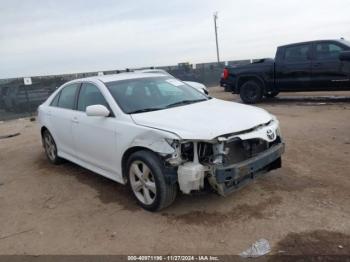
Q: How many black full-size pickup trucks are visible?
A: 1